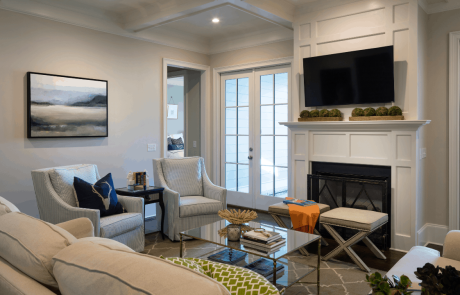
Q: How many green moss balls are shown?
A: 8